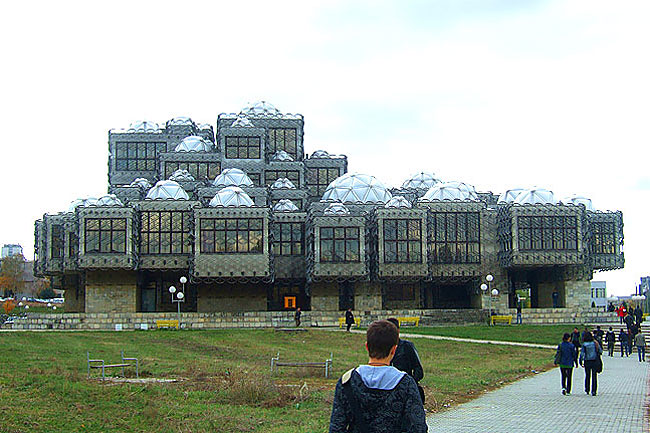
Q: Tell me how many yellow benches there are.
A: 4